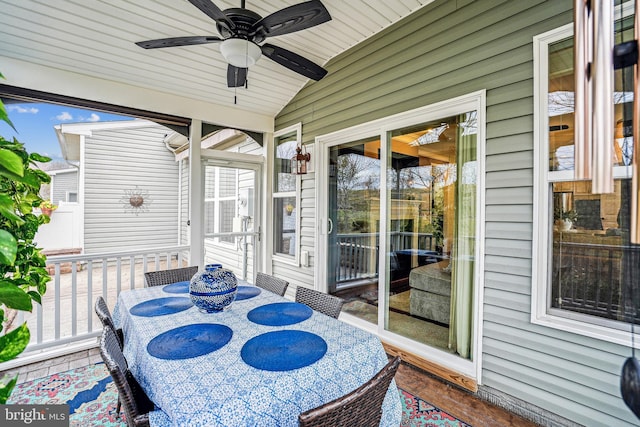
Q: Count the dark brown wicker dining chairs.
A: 6